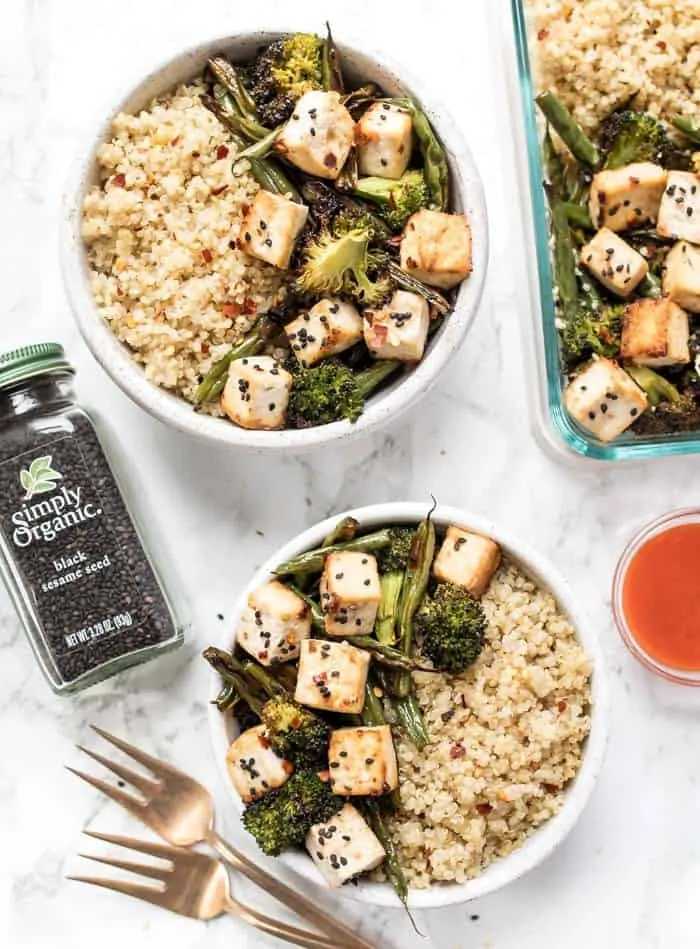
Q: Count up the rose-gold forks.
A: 2